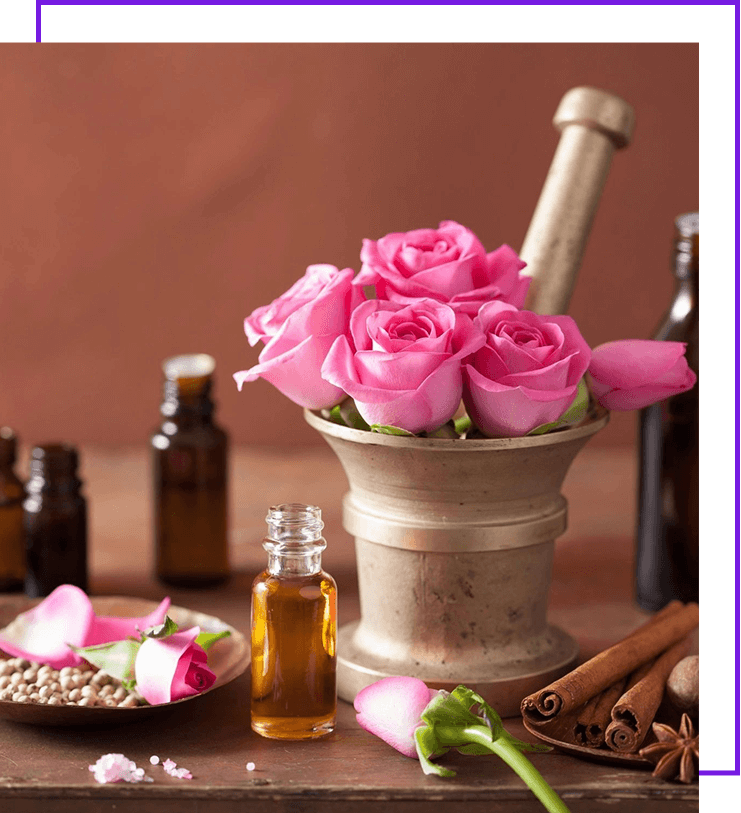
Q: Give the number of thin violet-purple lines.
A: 4